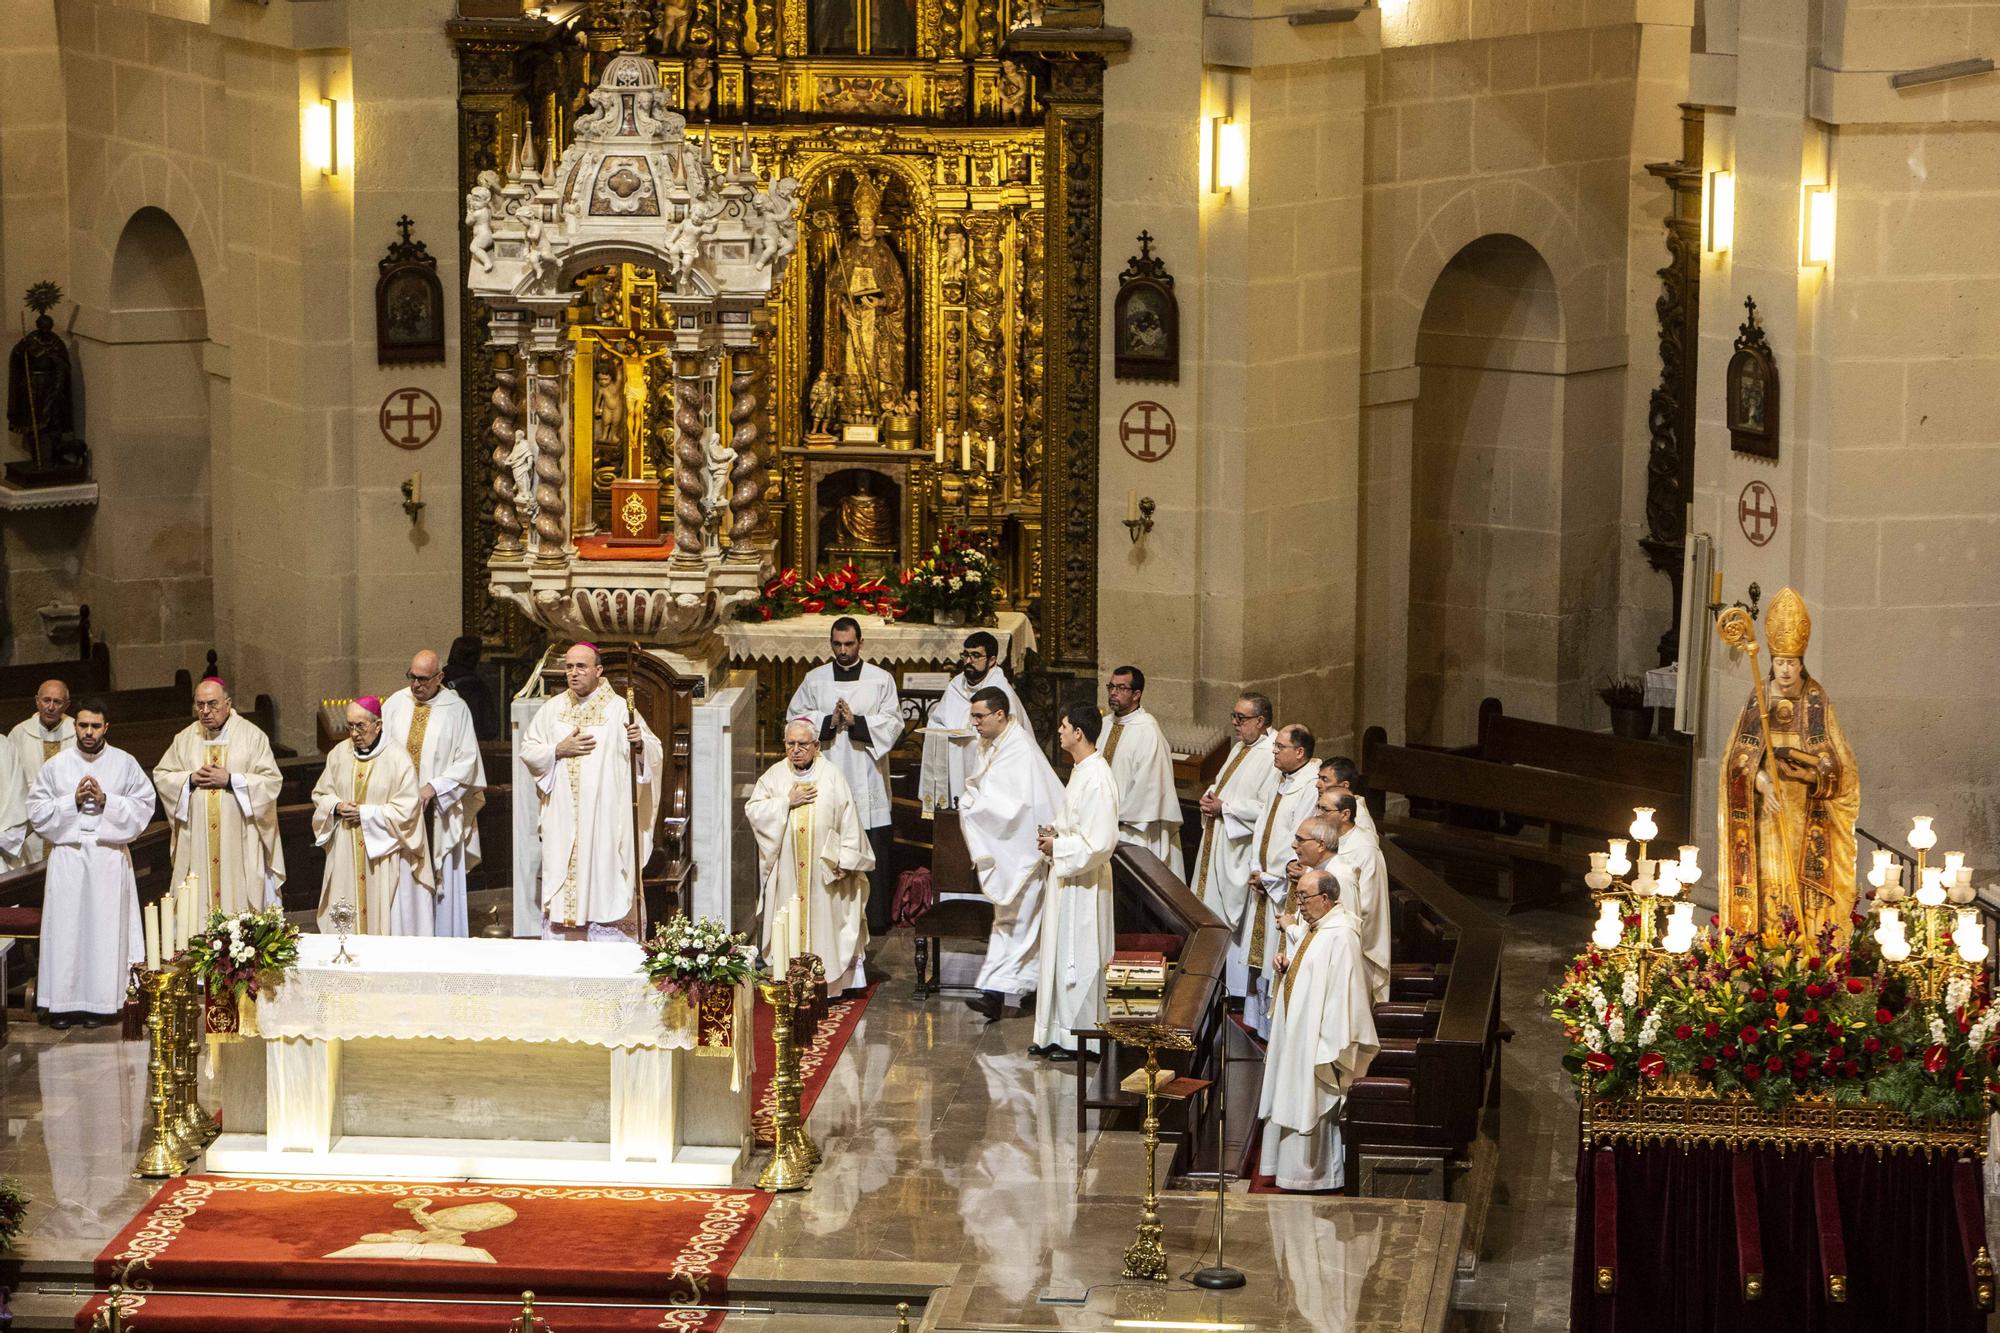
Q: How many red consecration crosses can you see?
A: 3